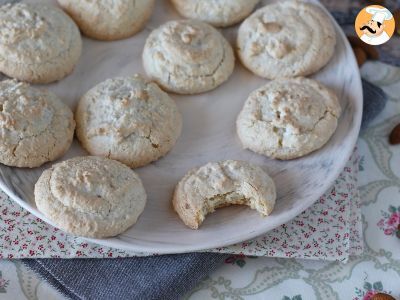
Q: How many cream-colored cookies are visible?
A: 10